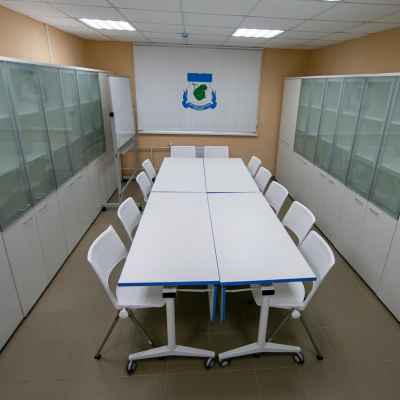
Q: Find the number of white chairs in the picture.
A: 11